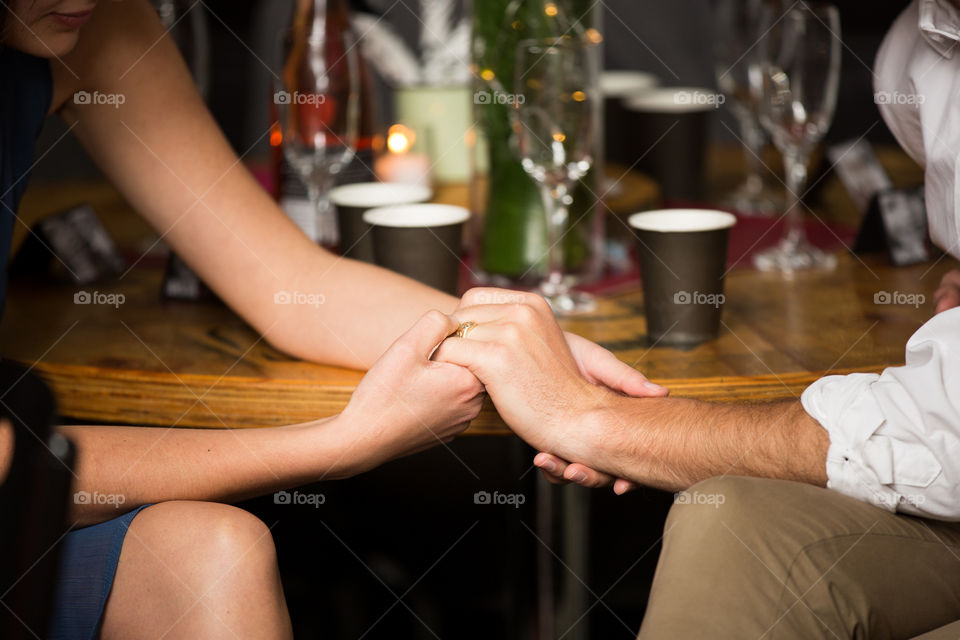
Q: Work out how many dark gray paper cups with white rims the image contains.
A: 5